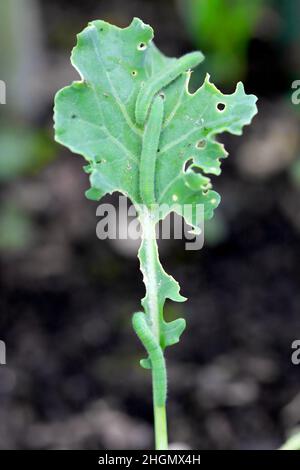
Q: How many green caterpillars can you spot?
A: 3